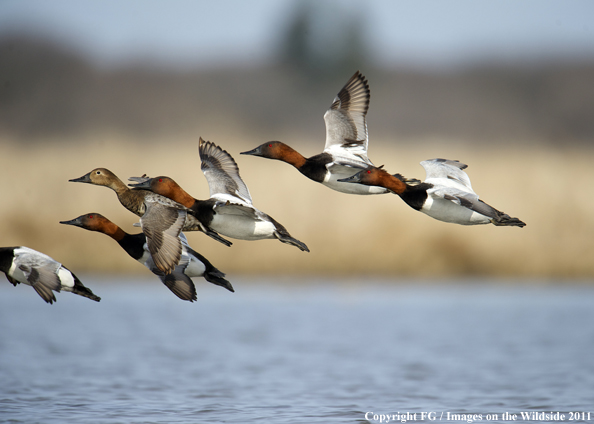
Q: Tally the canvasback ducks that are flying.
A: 6